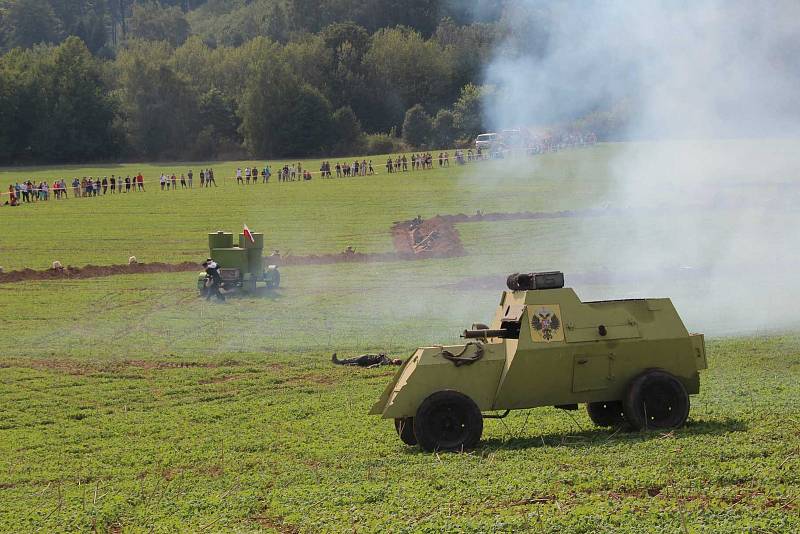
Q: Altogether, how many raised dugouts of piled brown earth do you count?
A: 1